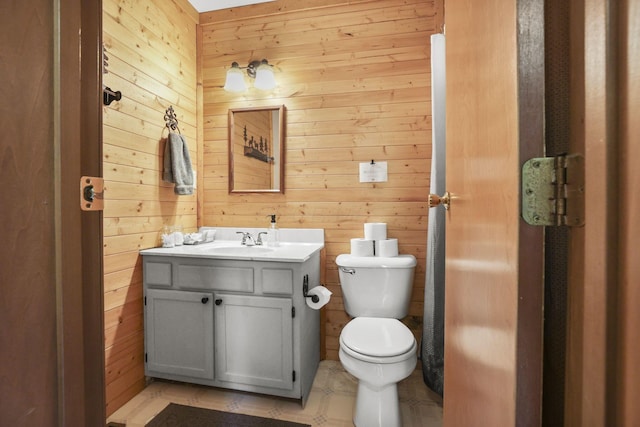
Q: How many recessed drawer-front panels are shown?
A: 3